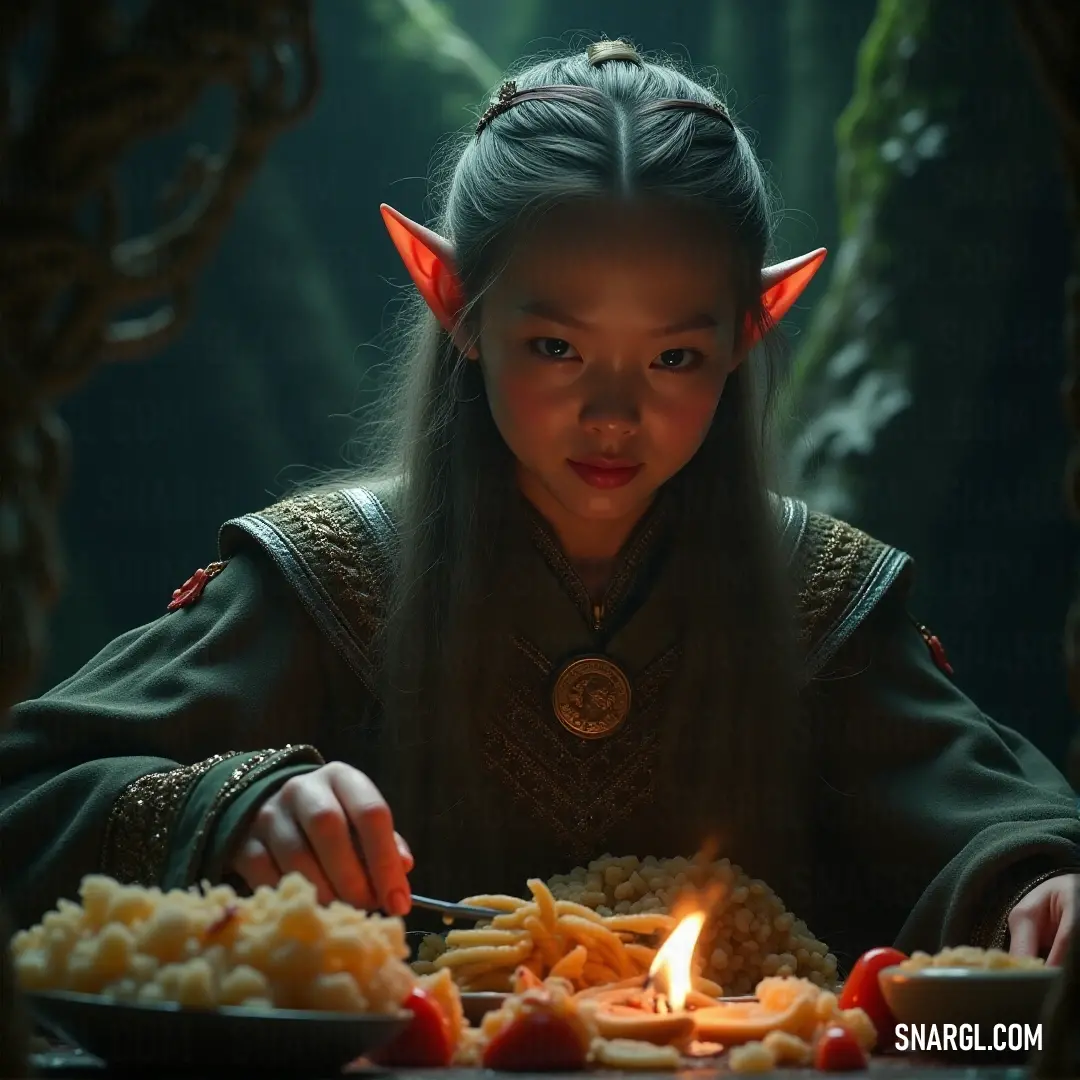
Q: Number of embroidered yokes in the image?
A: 2